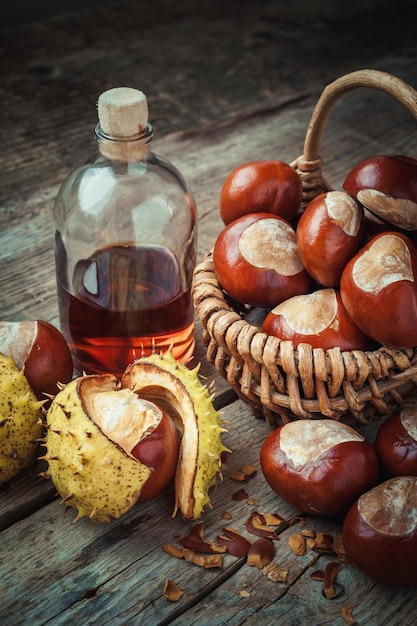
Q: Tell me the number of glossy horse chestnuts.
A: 11